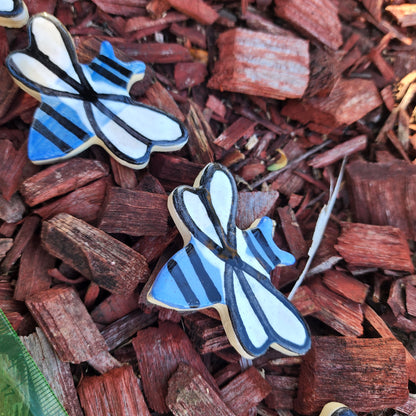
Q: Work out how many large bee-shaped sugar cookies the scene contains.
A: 2